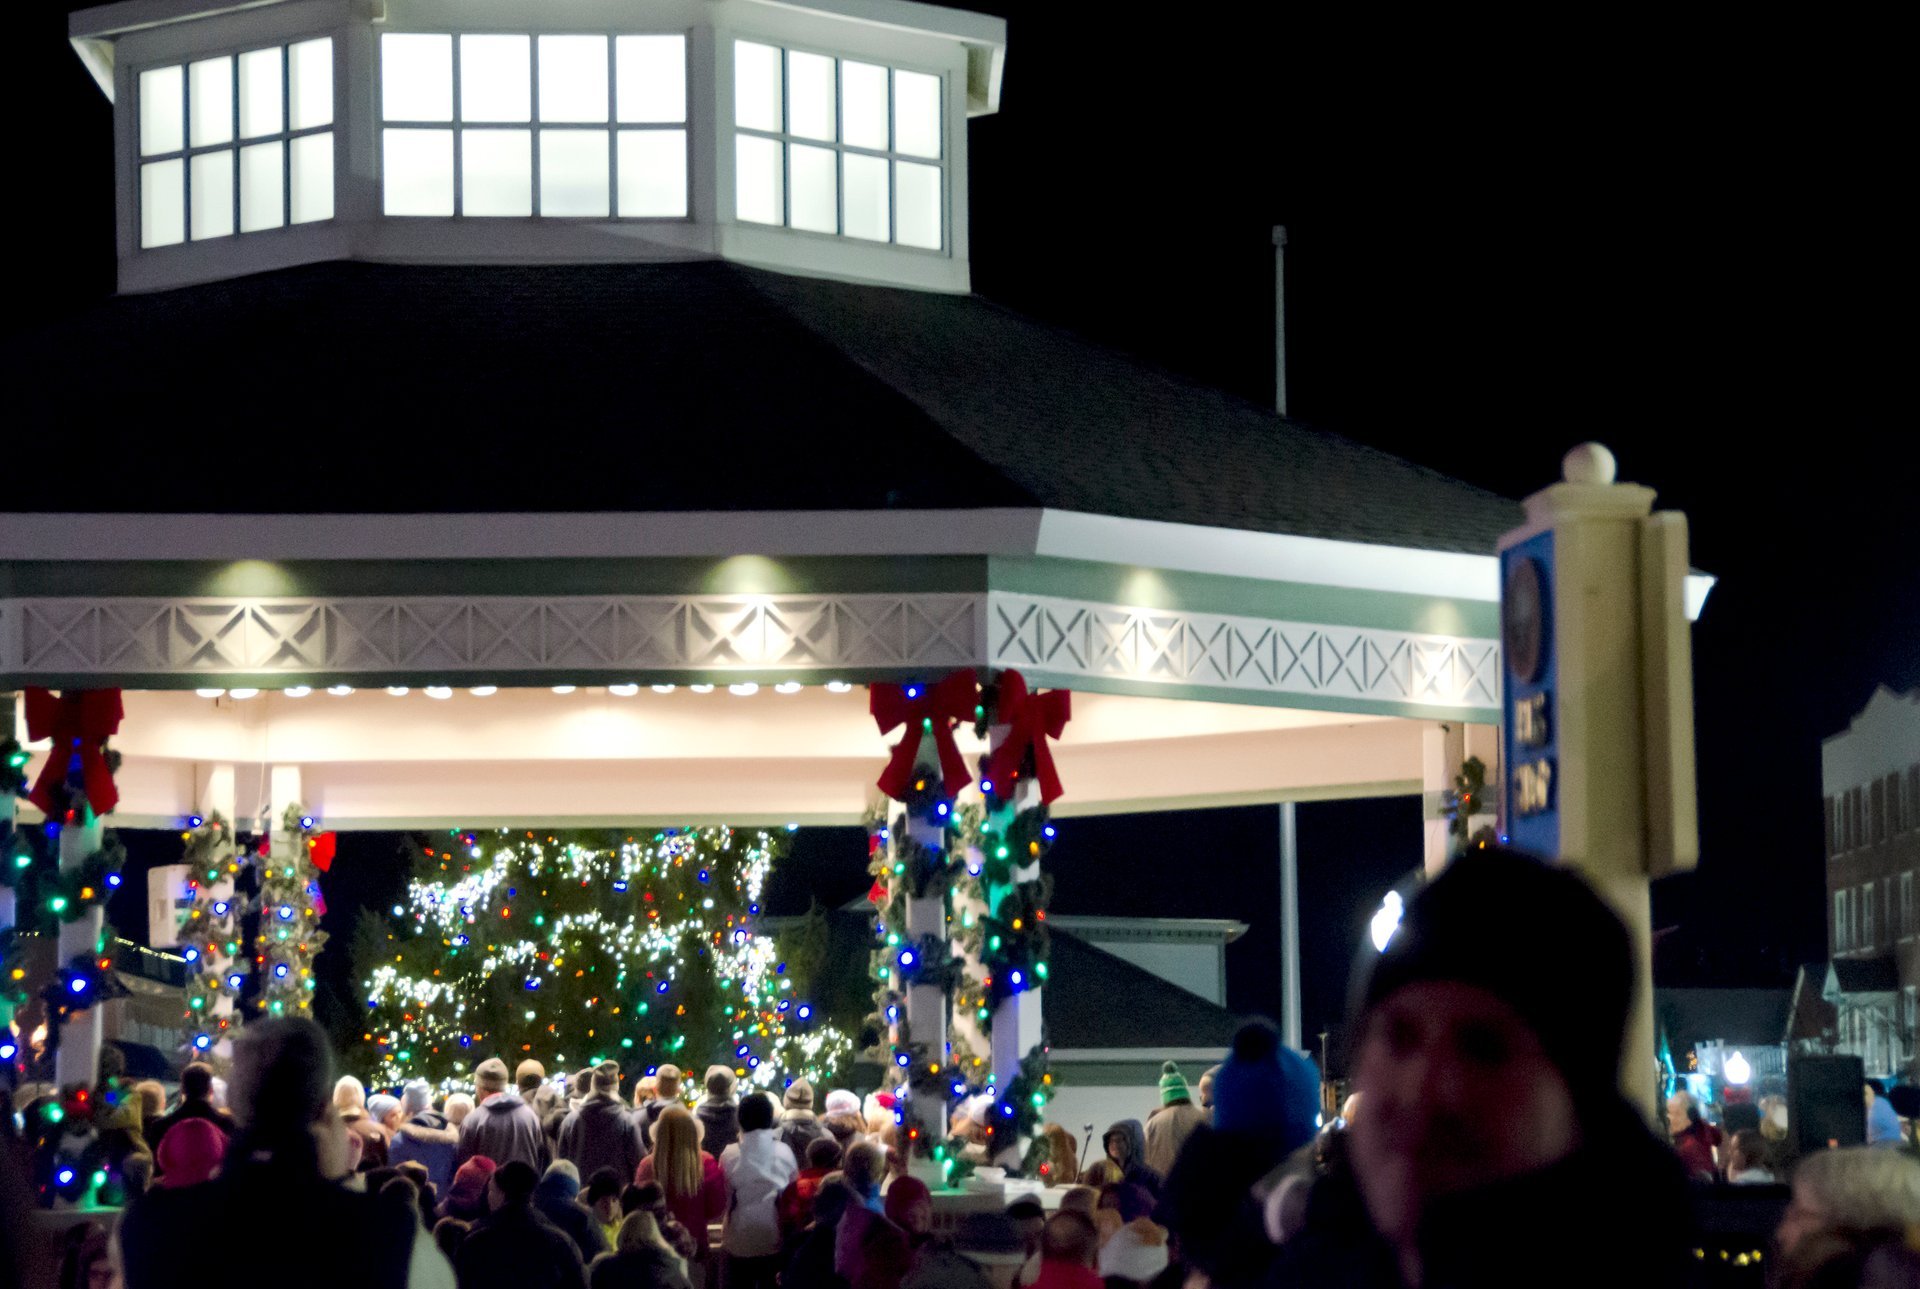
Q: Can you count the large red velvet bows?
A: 3